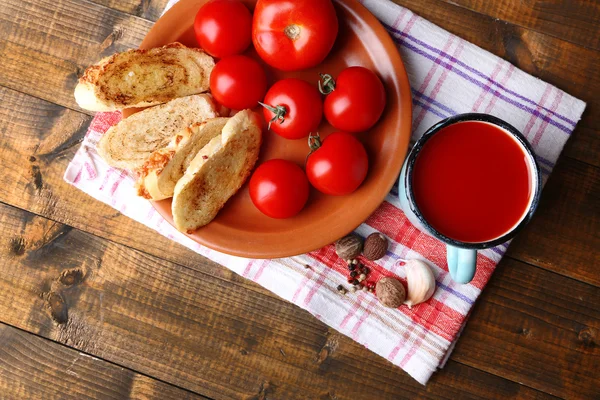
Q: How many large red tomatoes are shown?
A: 1